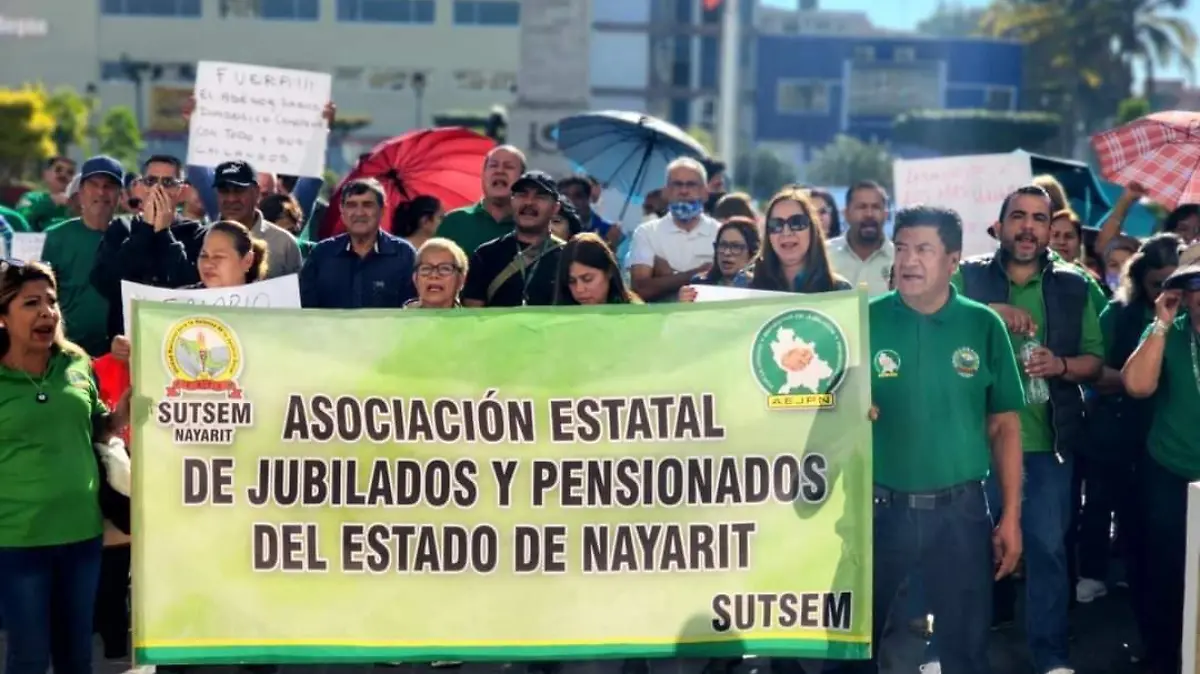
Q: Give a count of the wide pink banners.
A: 0